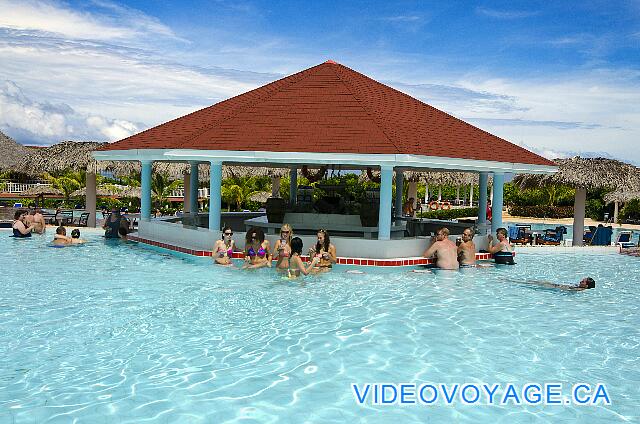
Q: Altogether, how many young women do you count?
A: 5